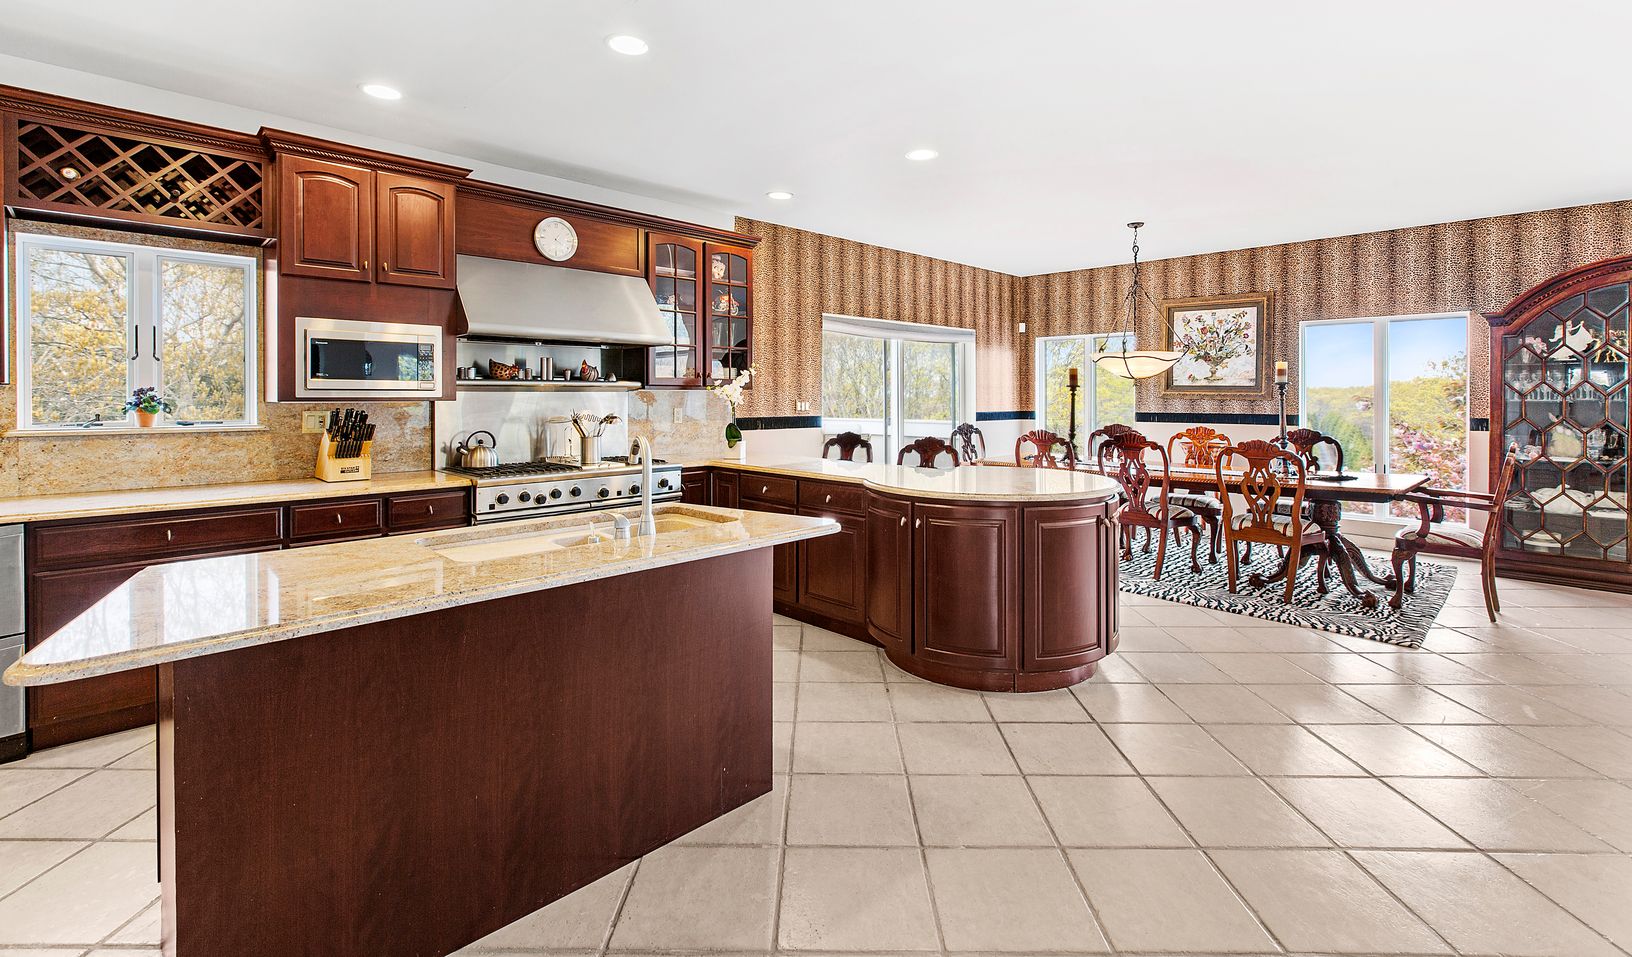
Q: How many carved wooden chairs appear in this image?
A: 10